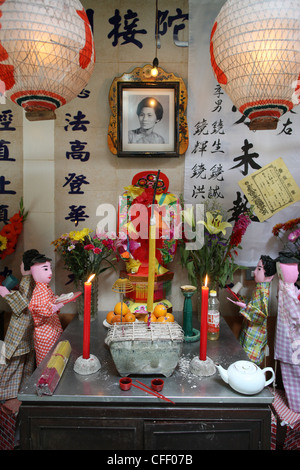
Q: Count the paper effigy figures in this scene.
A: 4